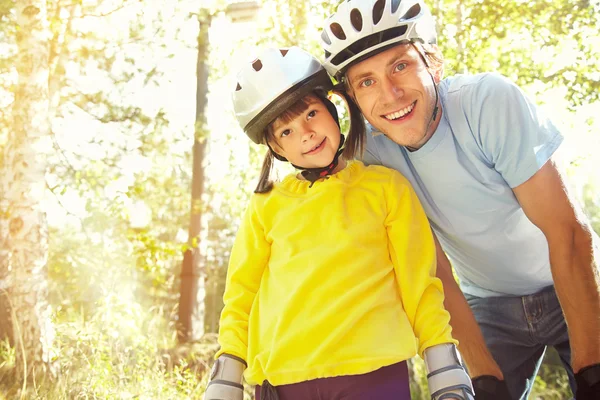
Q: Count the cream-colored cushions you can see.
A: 0